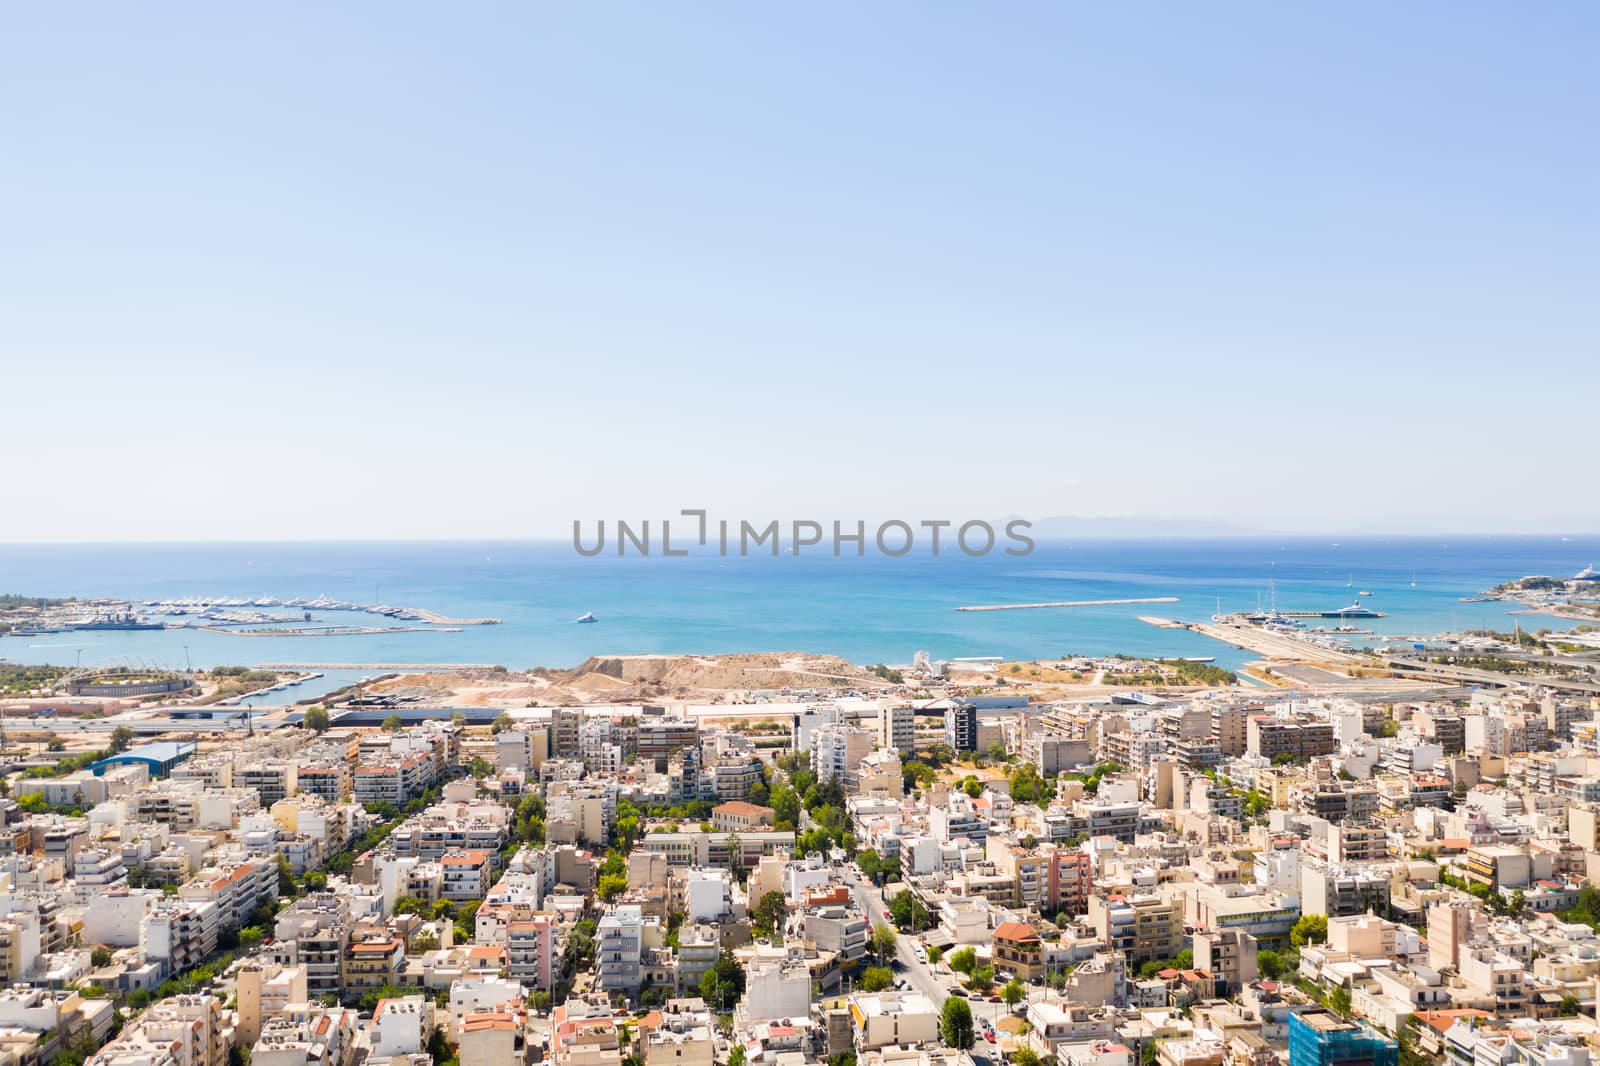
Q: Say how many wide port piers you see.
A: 1